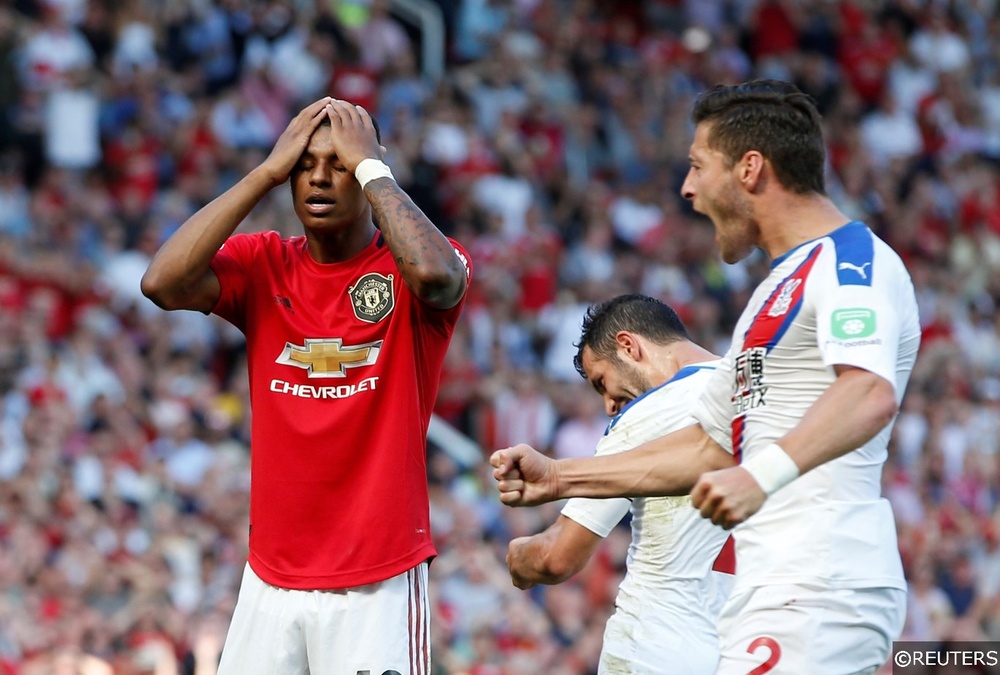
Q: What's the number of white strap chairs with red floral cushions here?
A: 0